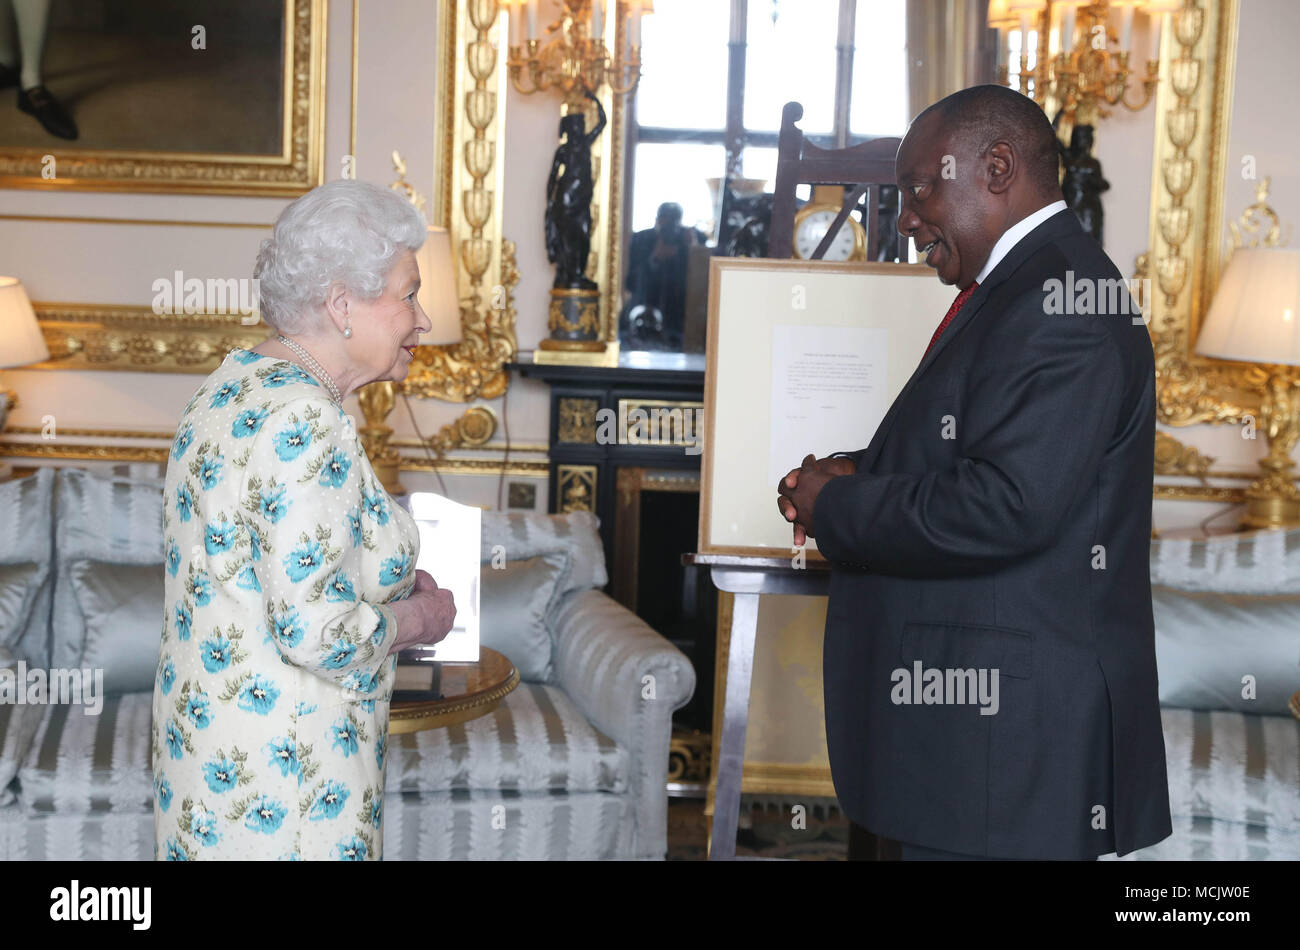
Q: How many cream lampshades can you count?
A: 3